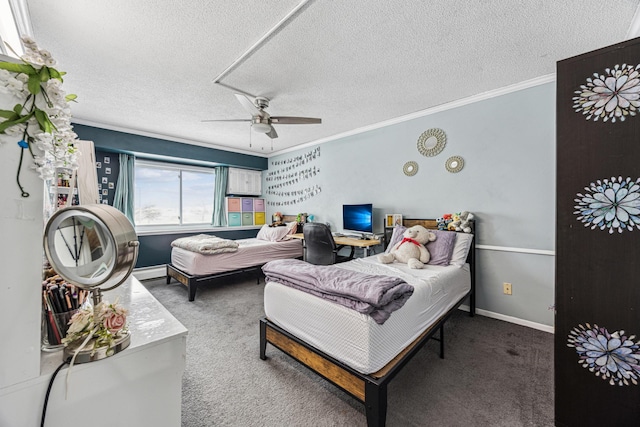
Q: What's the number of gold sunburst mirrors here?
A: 3